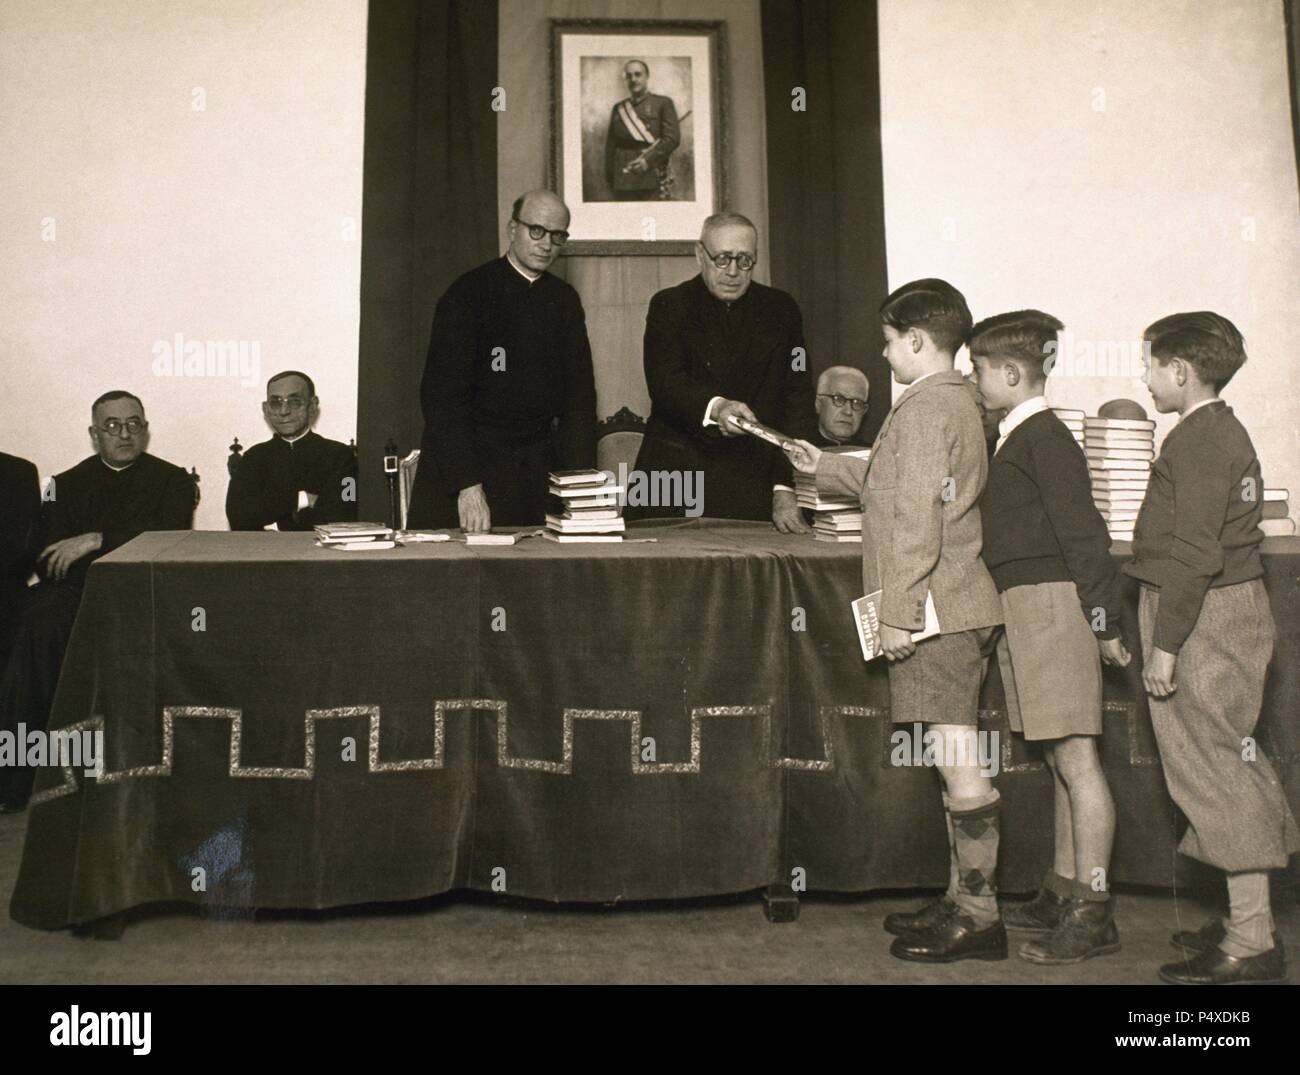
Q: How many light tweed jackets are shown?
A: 1